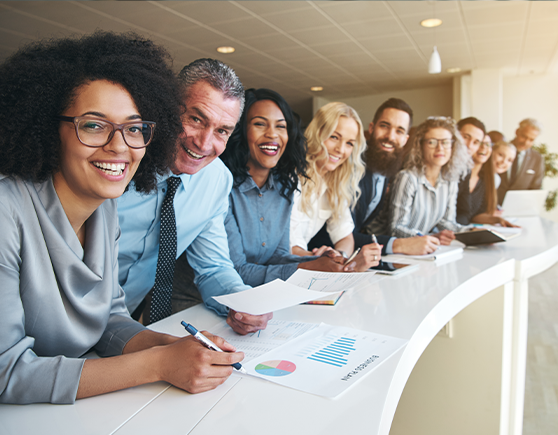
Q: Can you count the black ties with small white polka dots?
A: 1